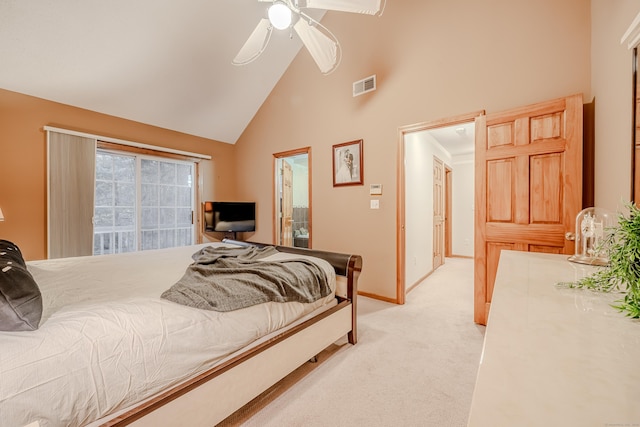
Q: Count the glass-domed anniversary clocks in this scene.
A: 1